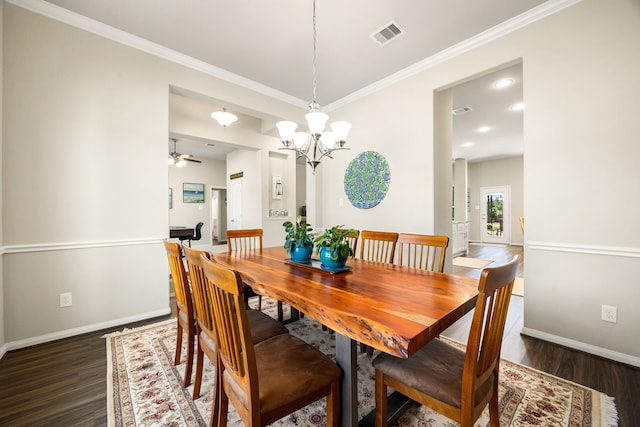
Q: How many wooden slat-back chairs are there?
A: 8